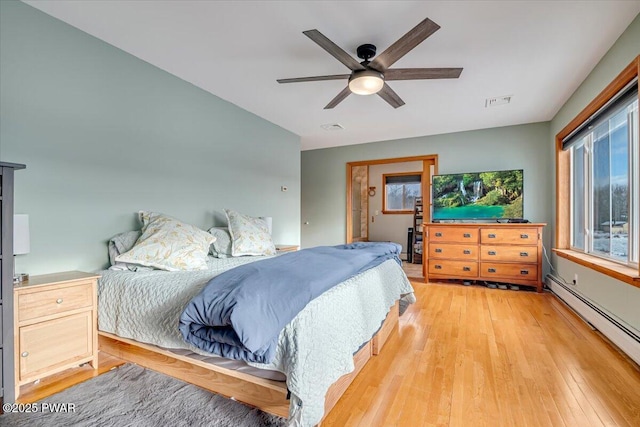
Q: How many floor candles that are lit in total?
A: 0